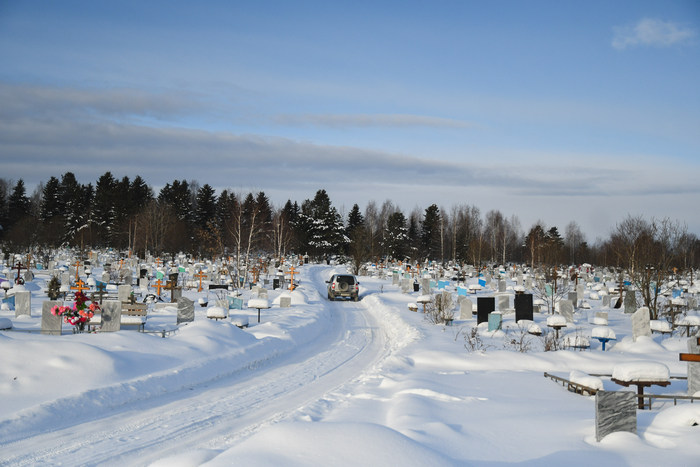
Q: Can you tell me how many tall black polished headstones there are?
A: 2